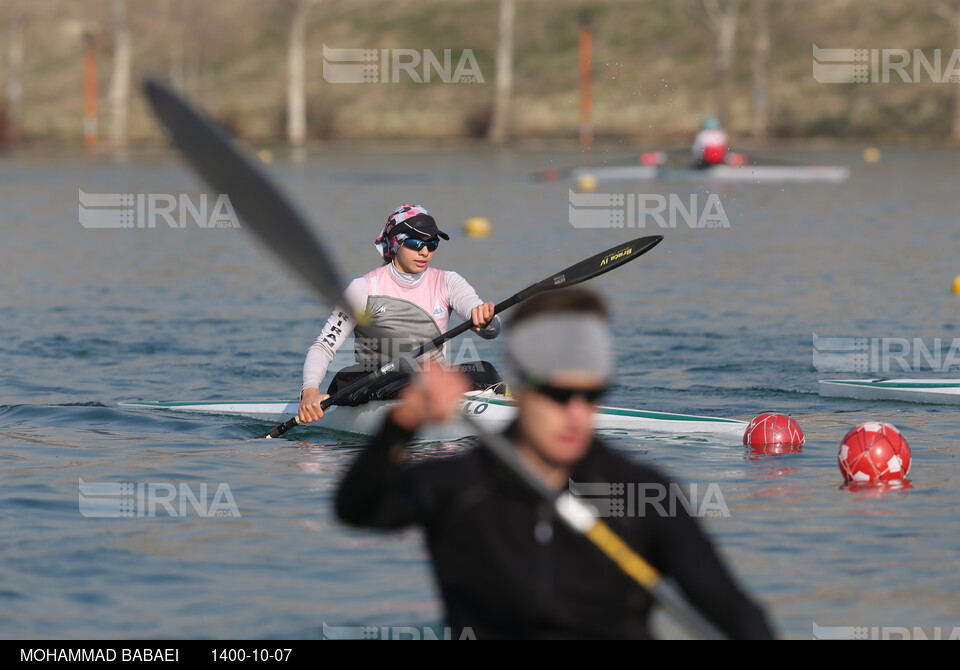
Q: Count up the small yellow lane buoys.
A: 5